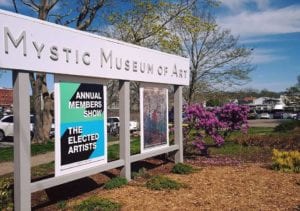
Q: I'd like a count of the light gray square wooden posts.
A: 3